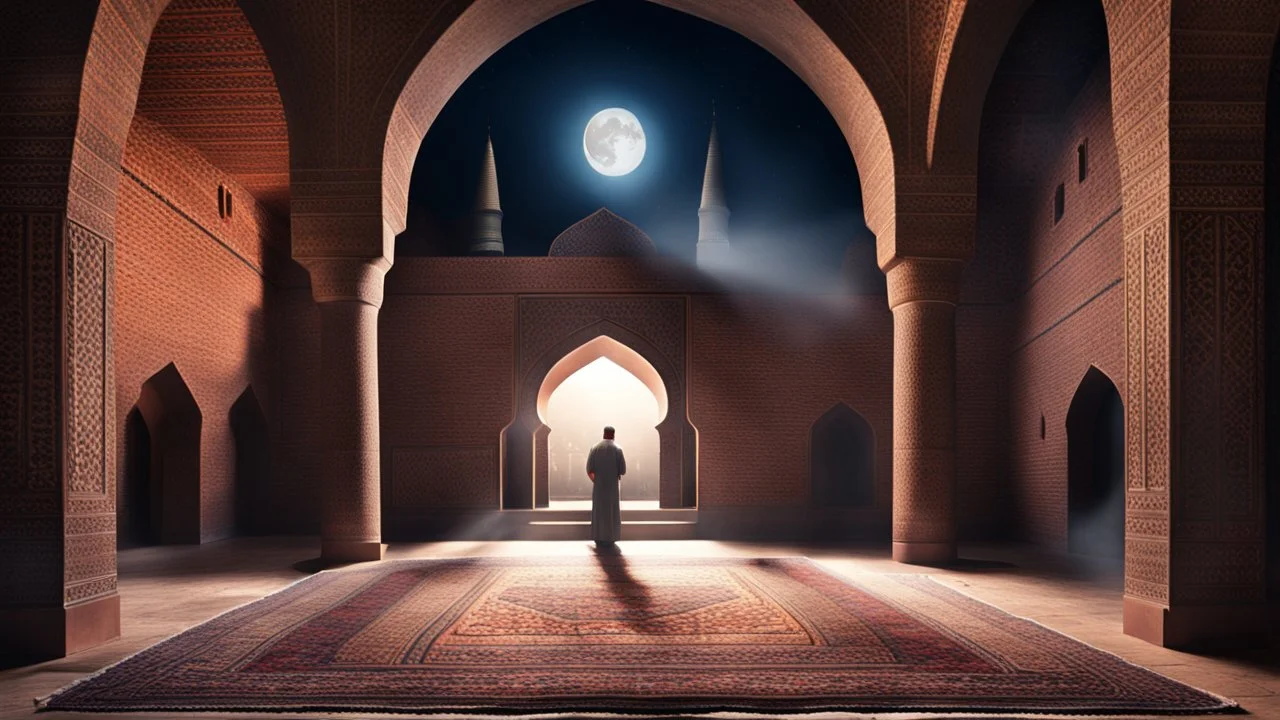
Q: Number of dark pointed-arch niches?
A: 4